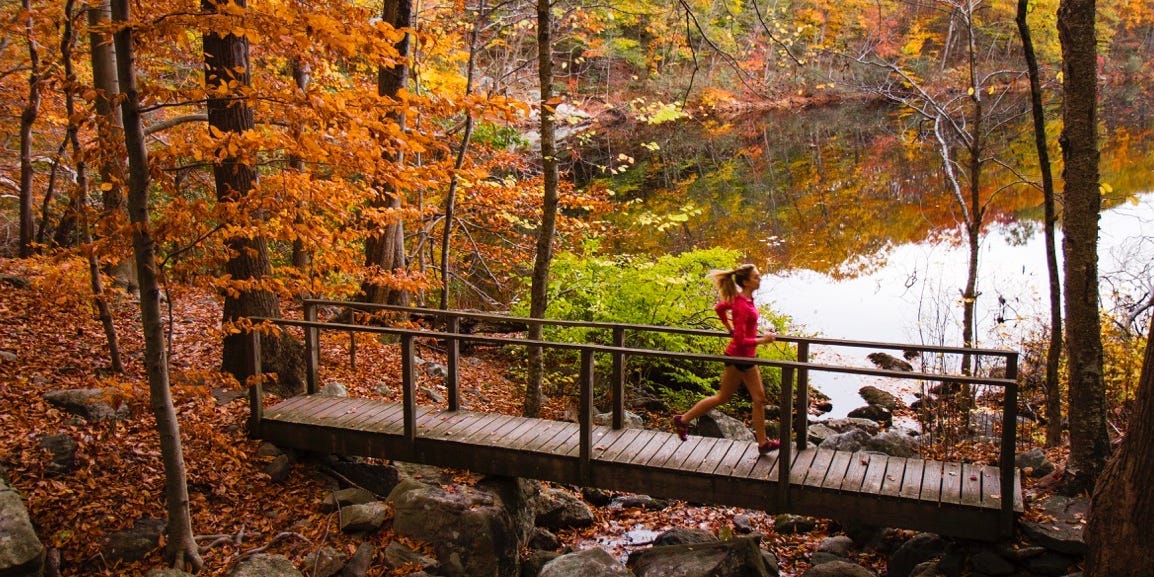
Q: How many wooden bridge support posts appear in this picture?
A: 10